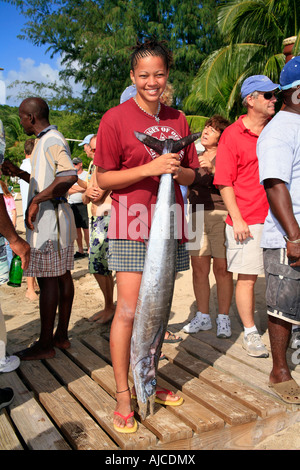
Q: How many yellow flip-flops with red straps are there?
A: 2